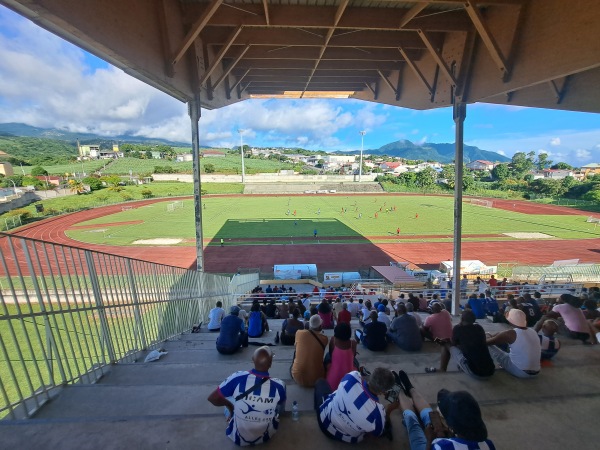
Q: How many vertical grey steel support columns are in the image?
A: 2